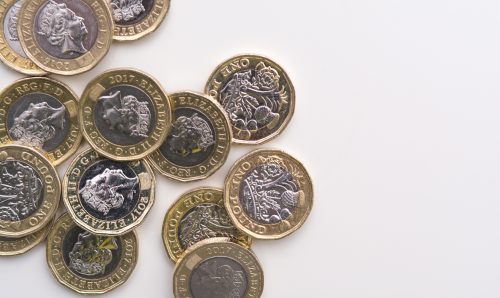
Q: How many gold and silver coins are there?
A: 14